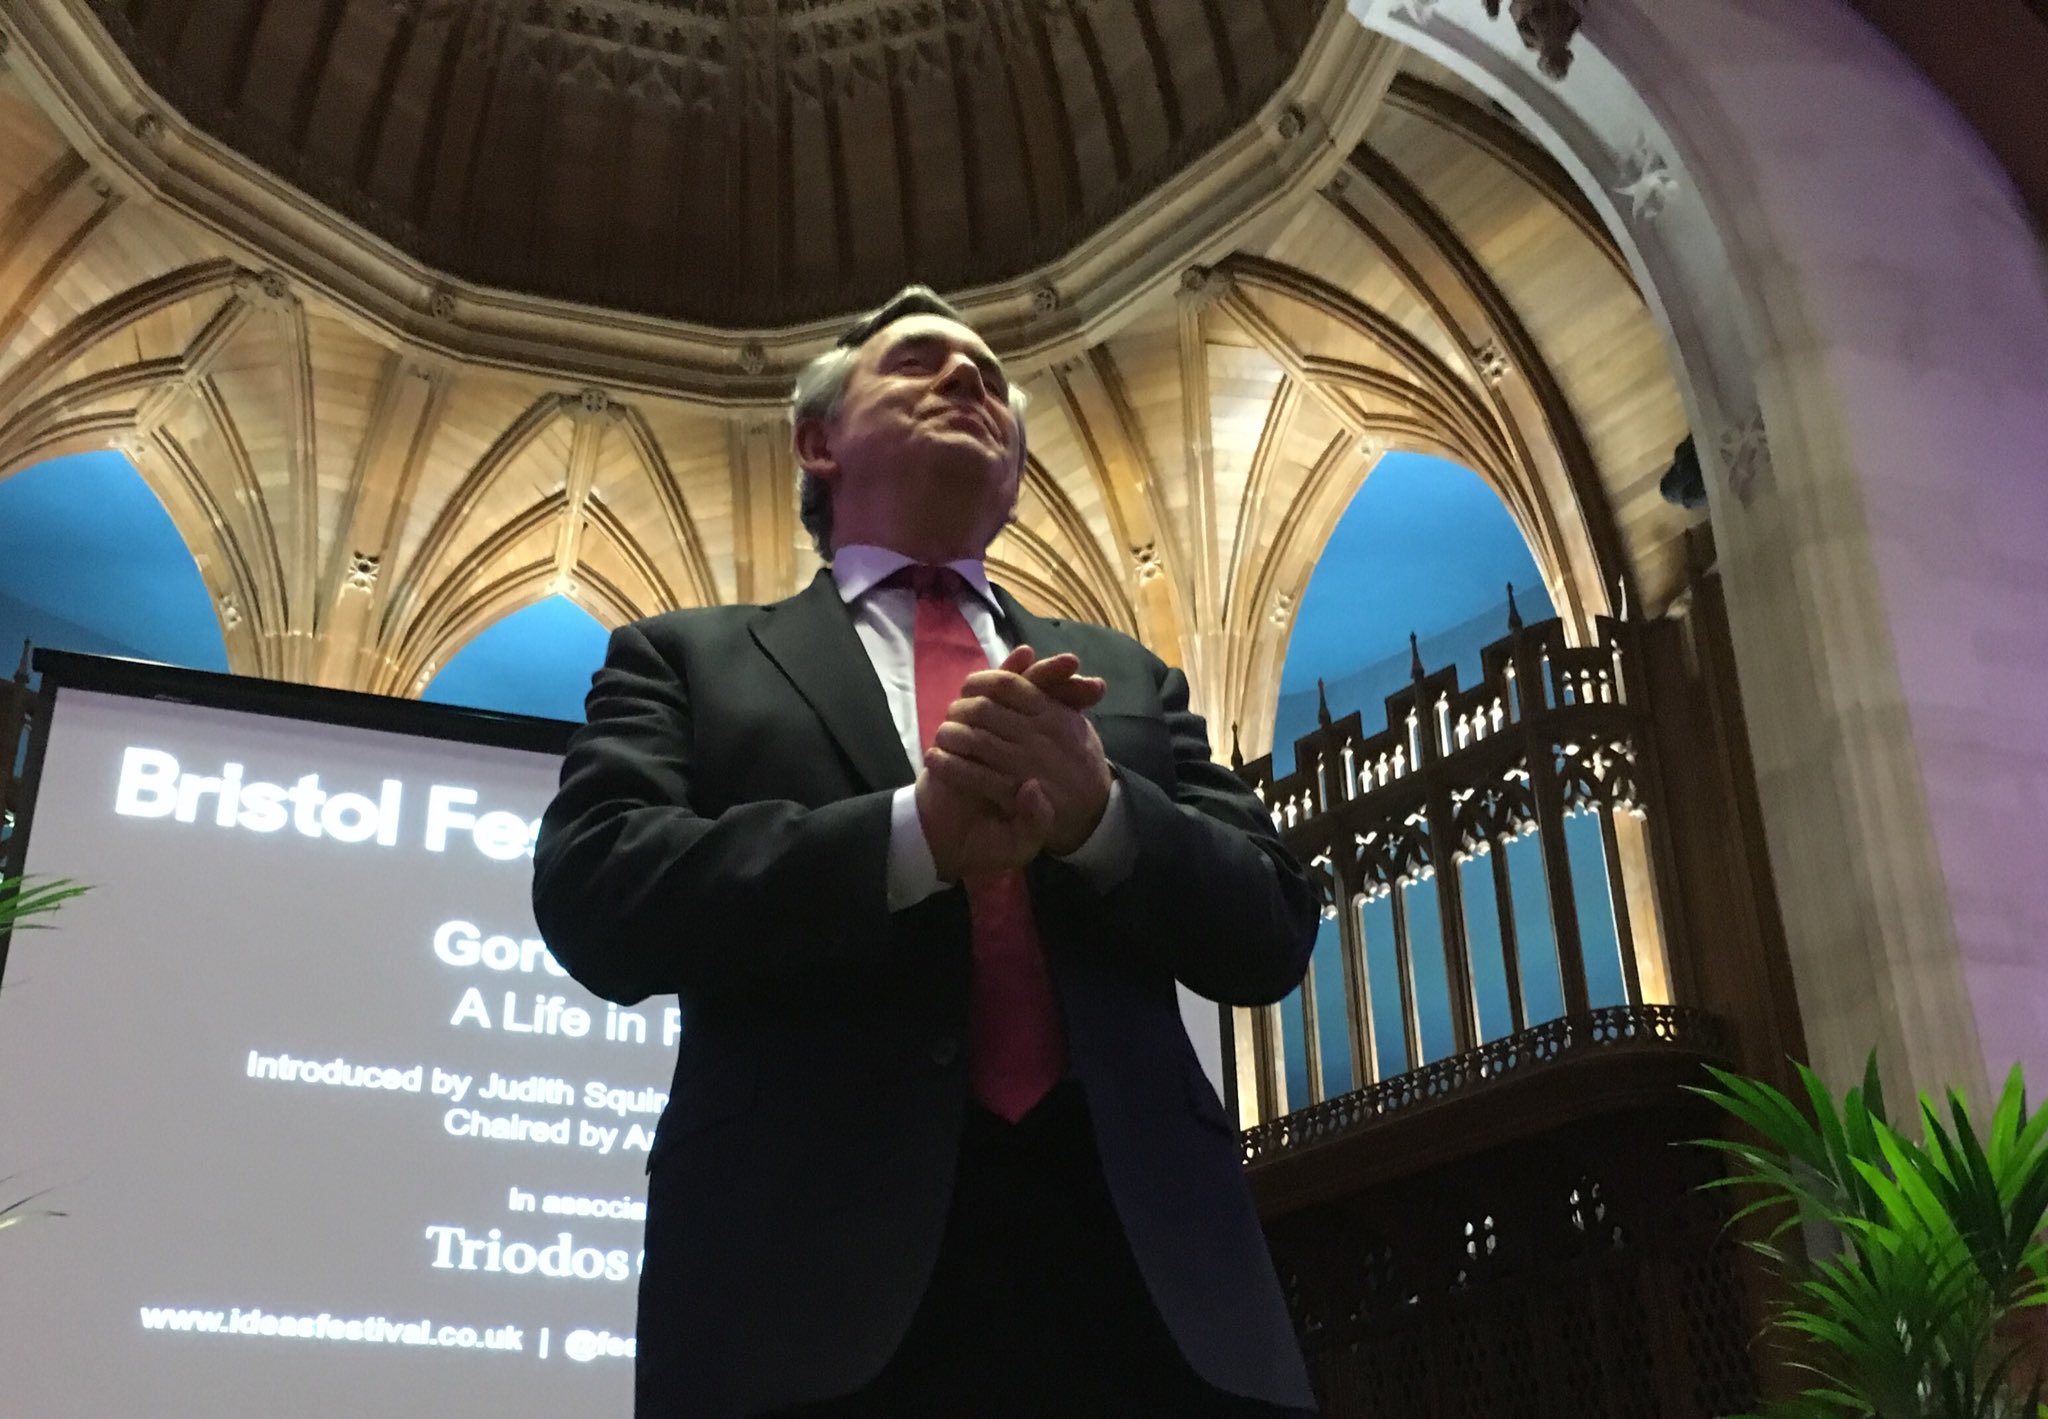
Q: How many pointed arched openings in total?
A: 3